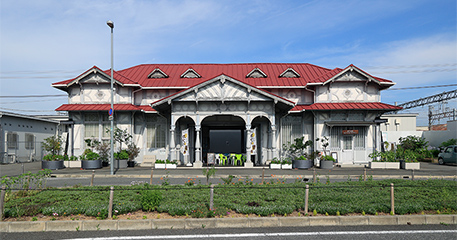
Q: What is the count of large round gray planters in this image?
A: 3